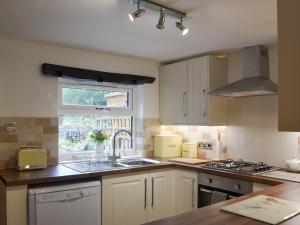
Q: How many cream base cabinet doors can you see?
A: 3